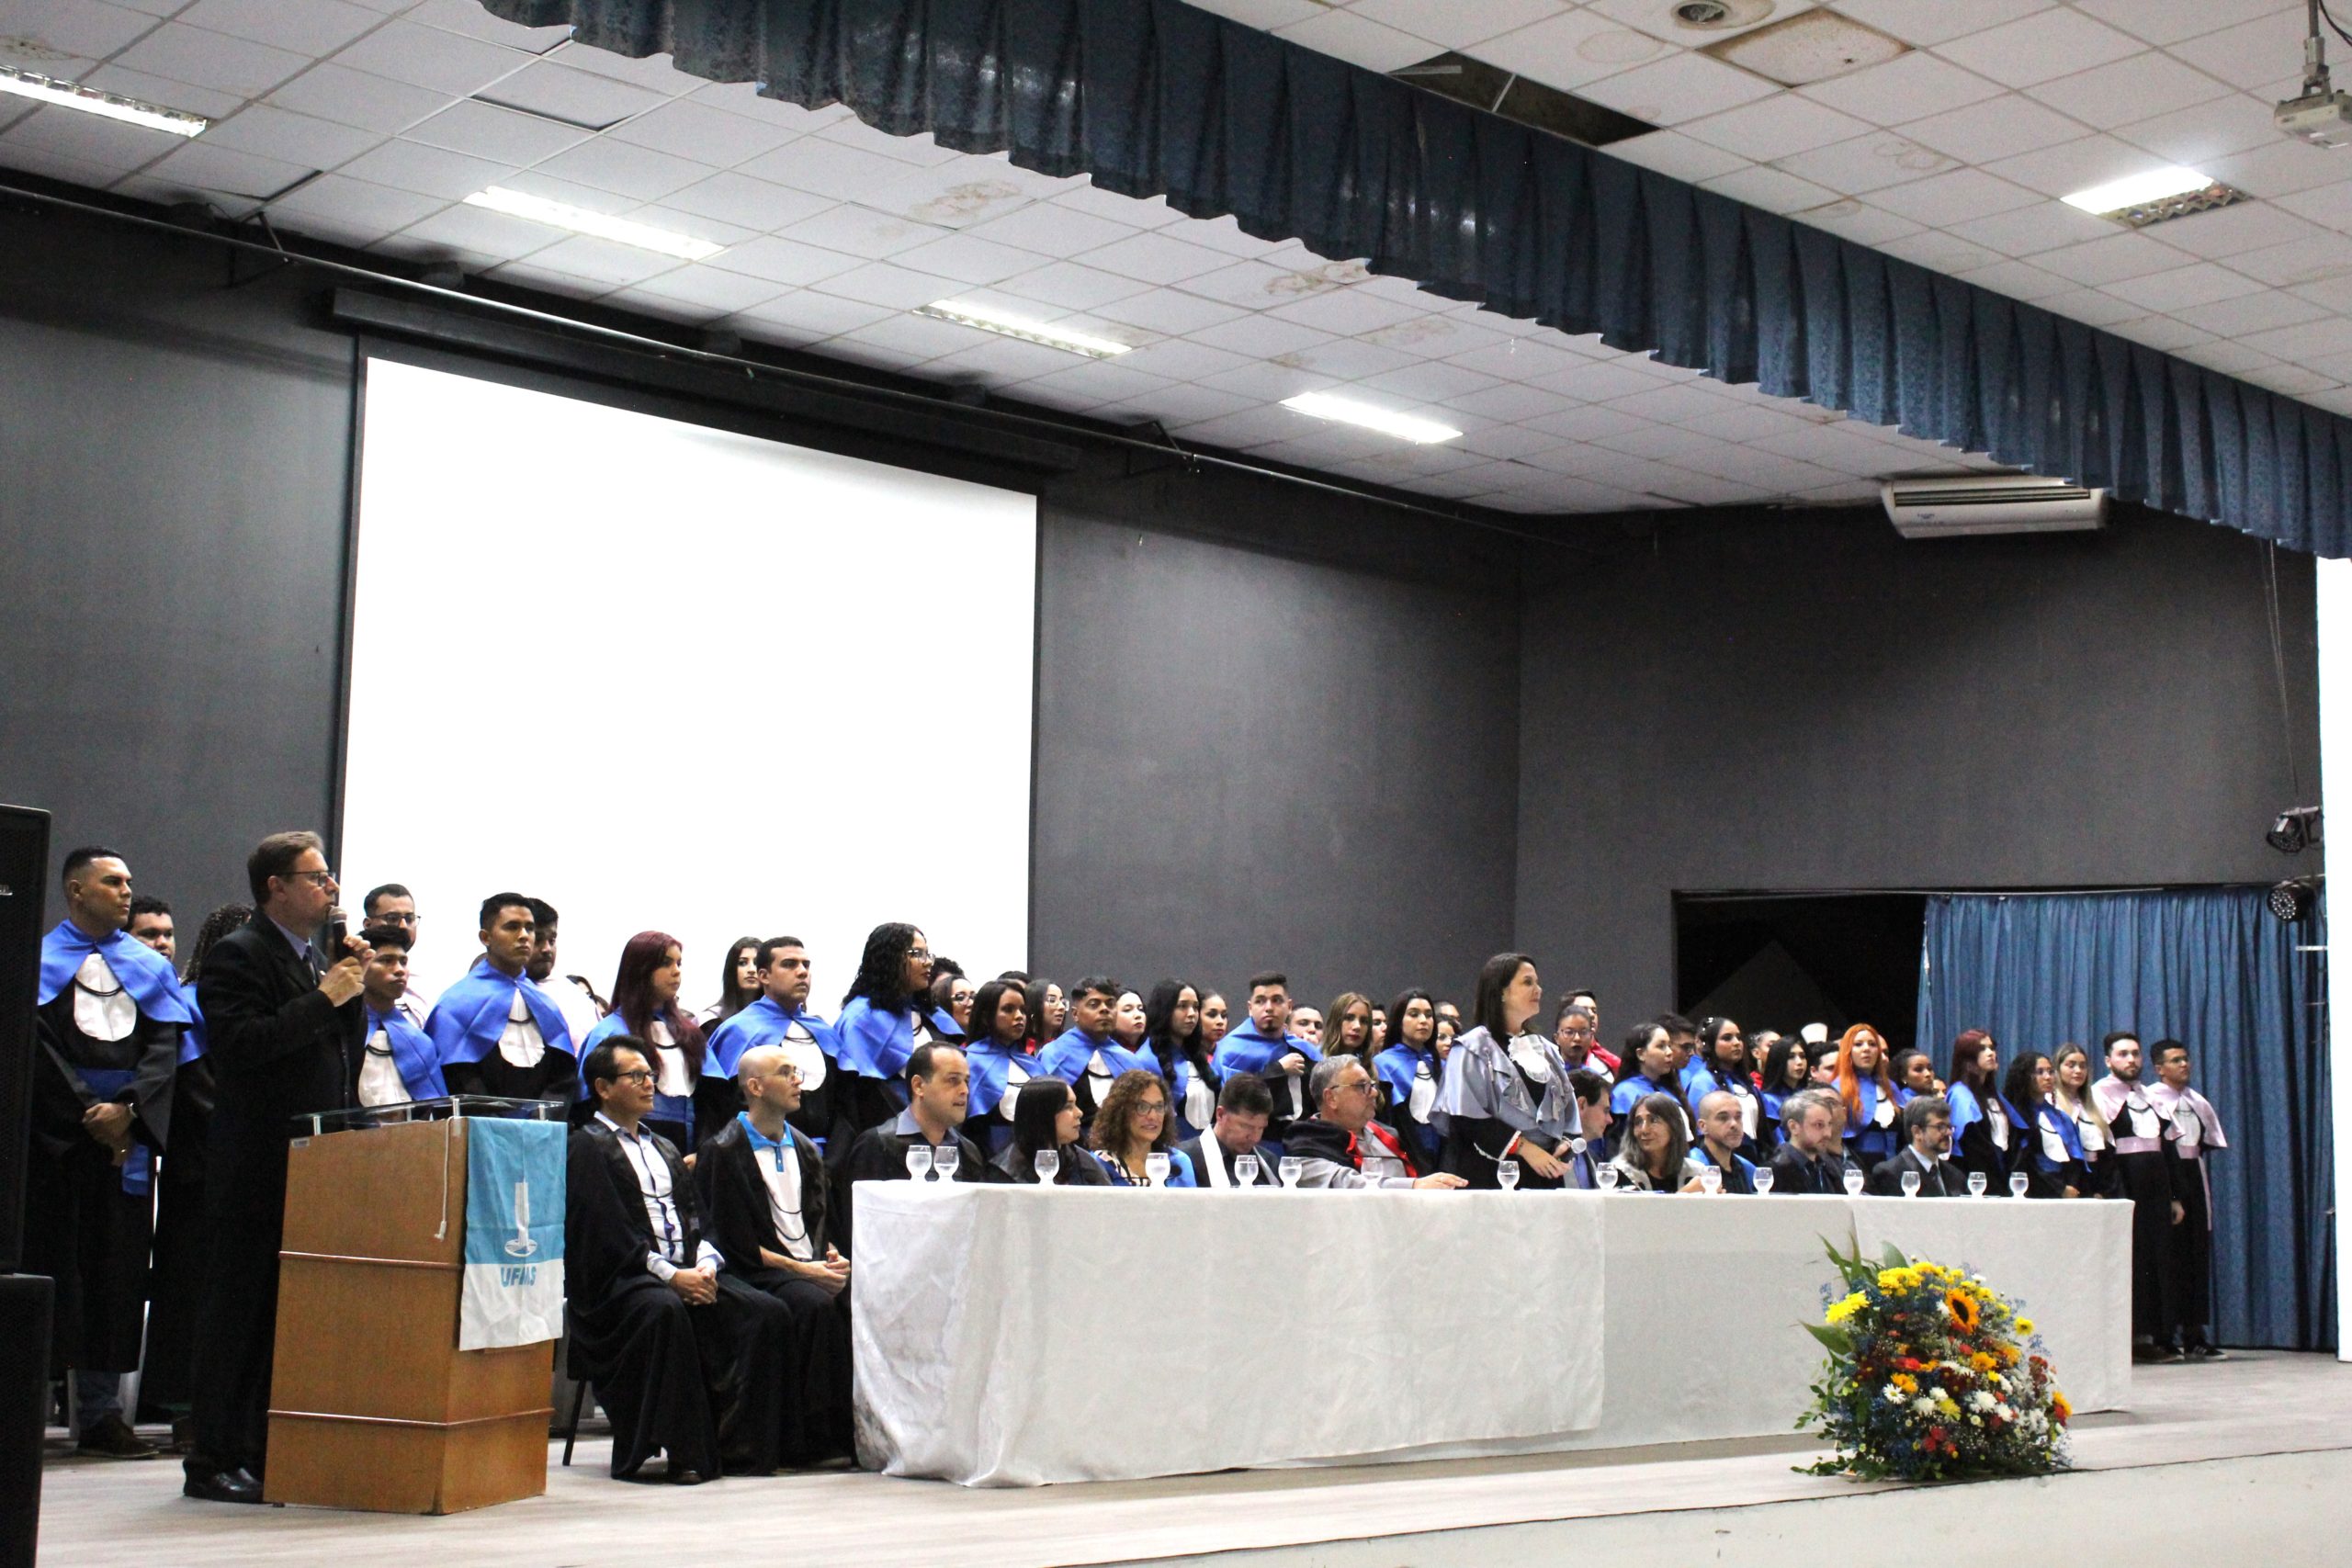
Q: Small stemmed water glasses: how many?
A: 15